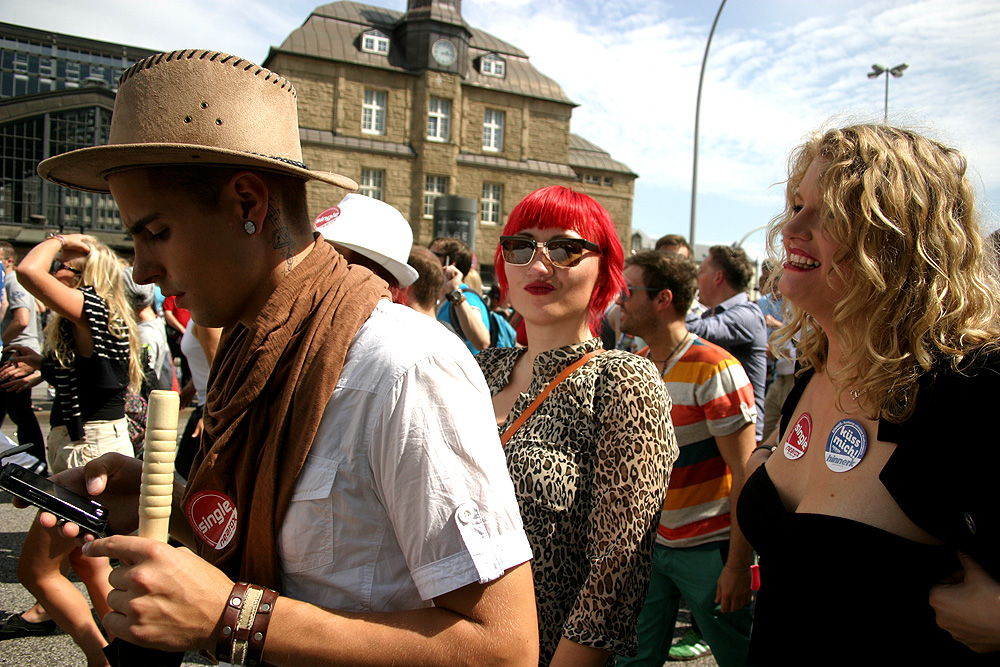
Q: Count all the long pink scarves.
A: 0